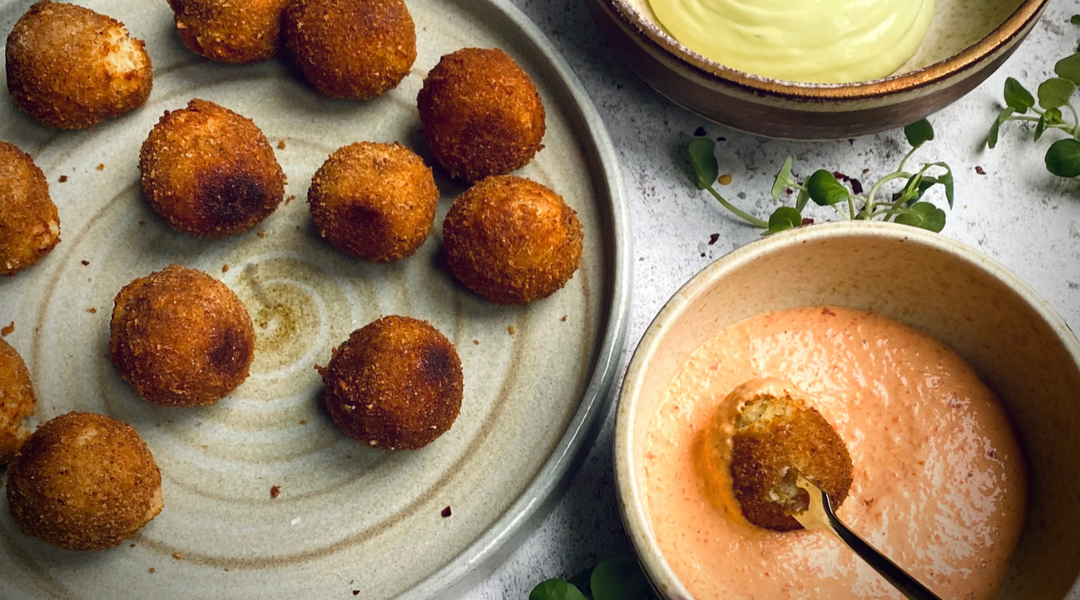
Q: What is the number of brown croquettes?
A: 13